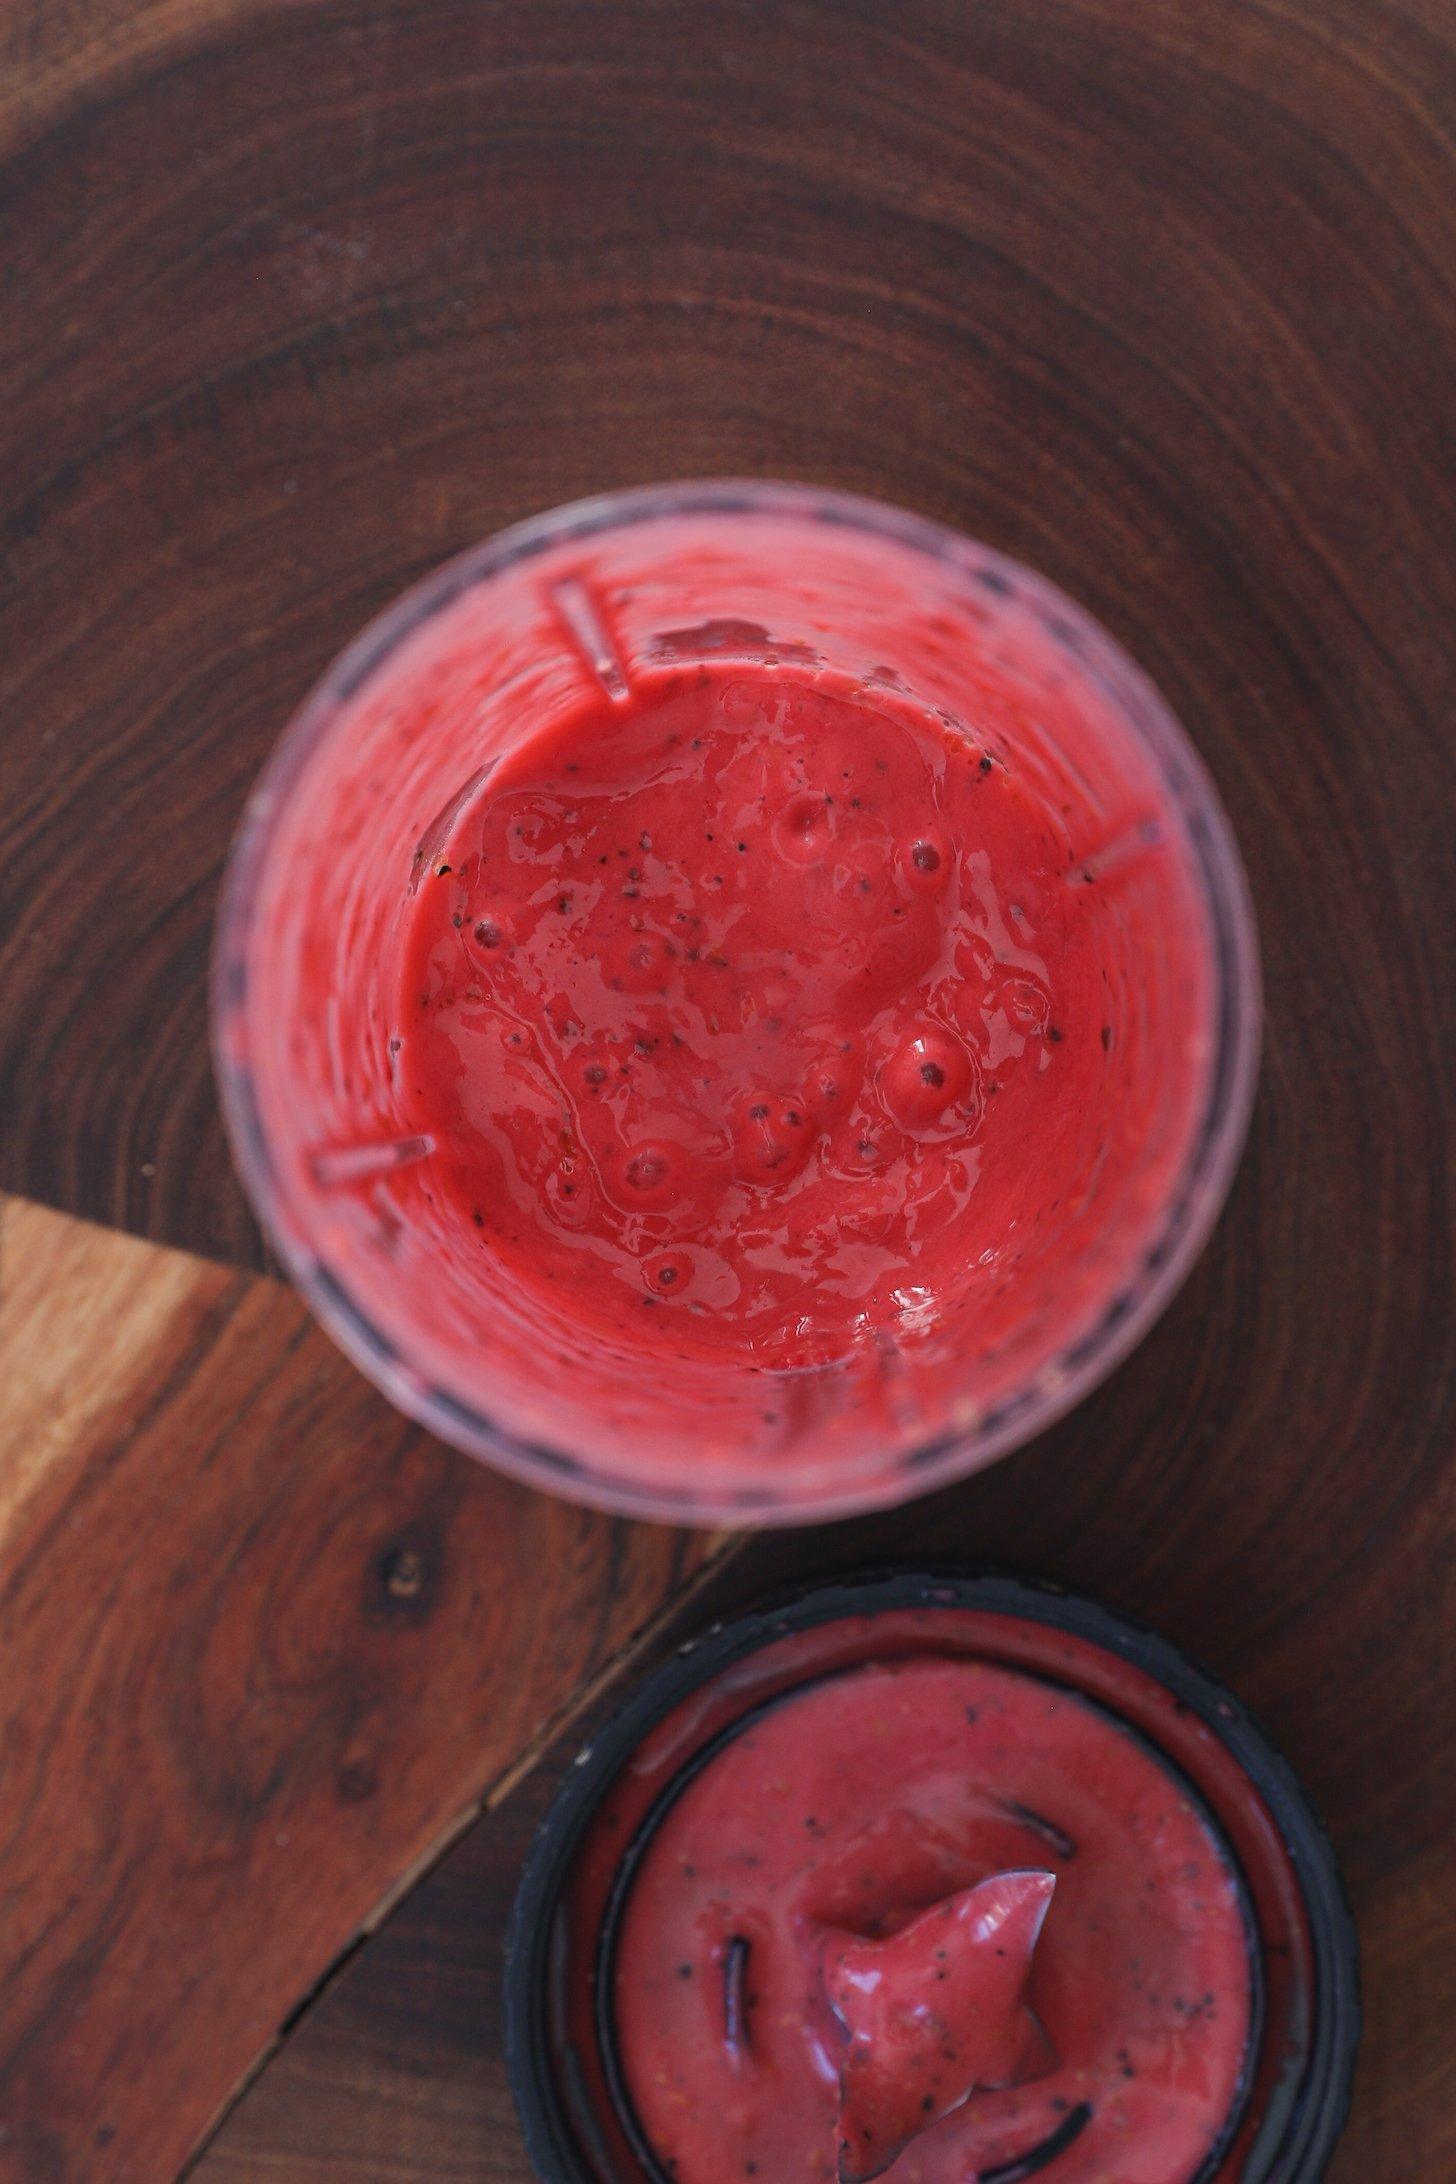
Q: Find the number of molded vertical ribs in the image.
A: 4